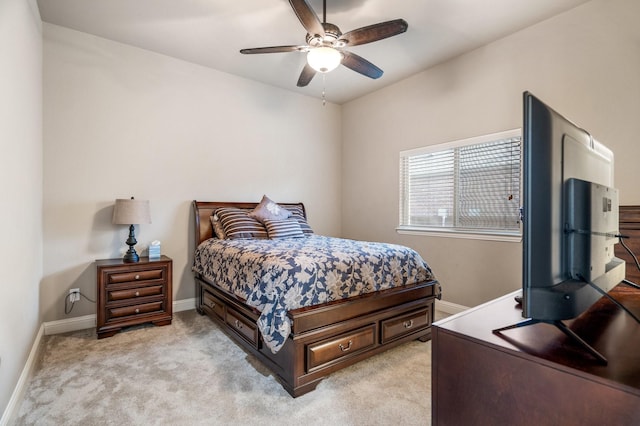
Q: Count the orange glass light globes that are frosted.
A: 0